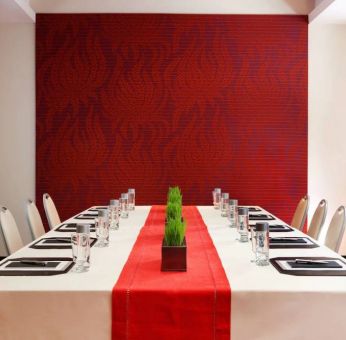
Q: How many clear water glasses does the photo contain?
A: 10